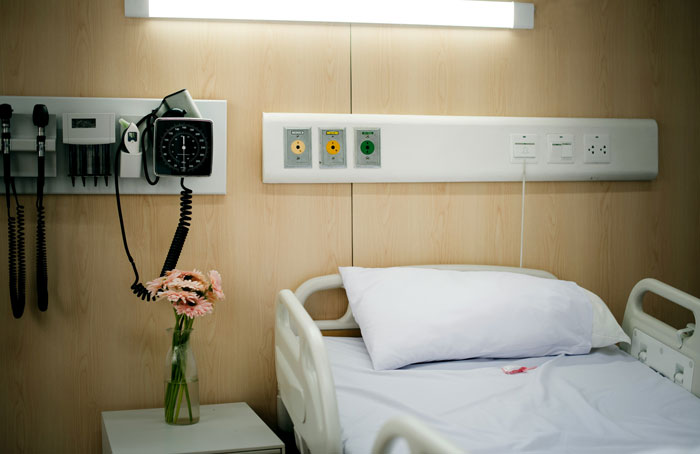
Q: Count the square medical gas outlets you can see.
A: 3